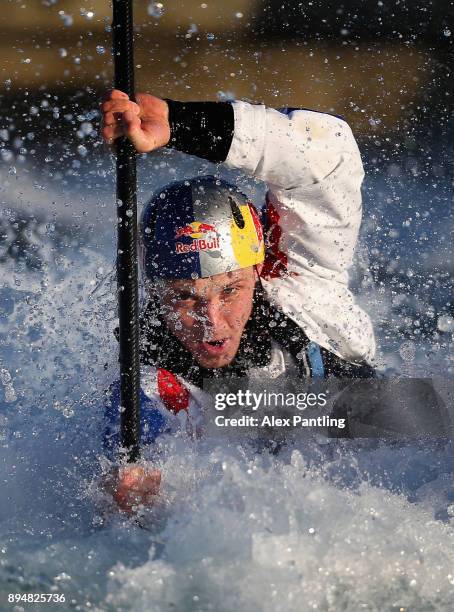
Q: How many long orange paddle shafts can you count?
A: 0